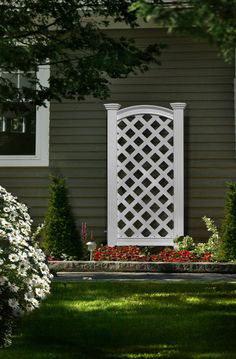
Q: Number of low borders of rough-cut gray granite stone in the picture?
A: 1